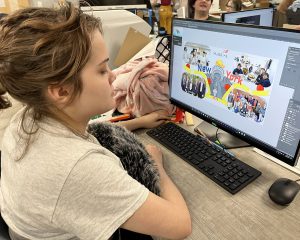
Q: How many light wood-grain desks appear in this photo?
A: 1